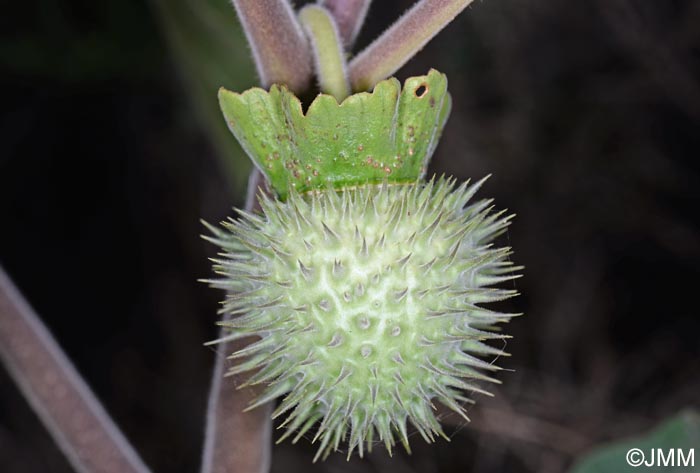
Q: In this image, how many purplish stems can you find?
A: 5